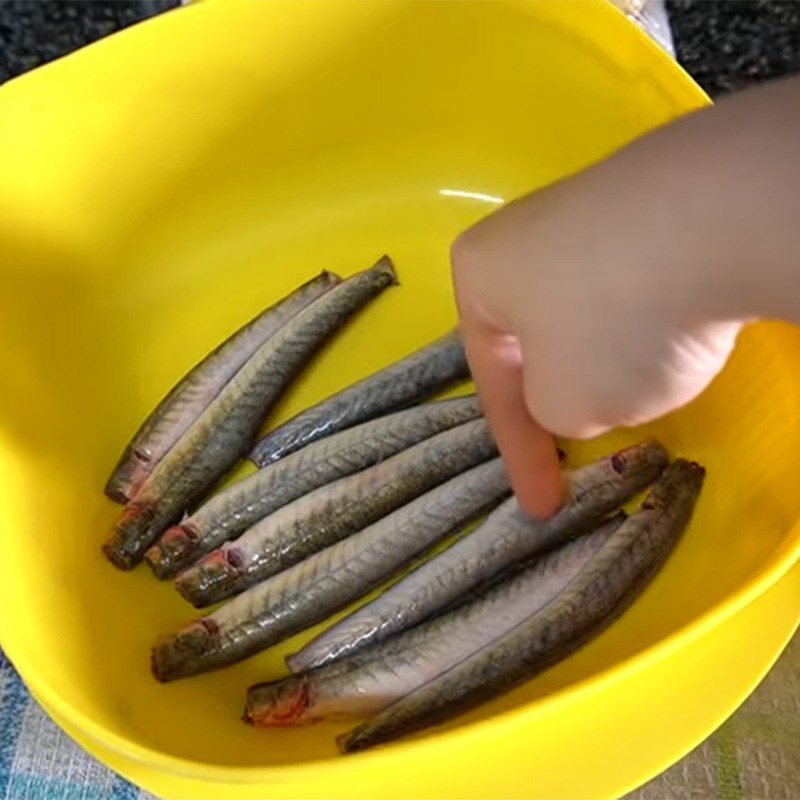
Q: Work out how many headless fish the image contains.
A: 9